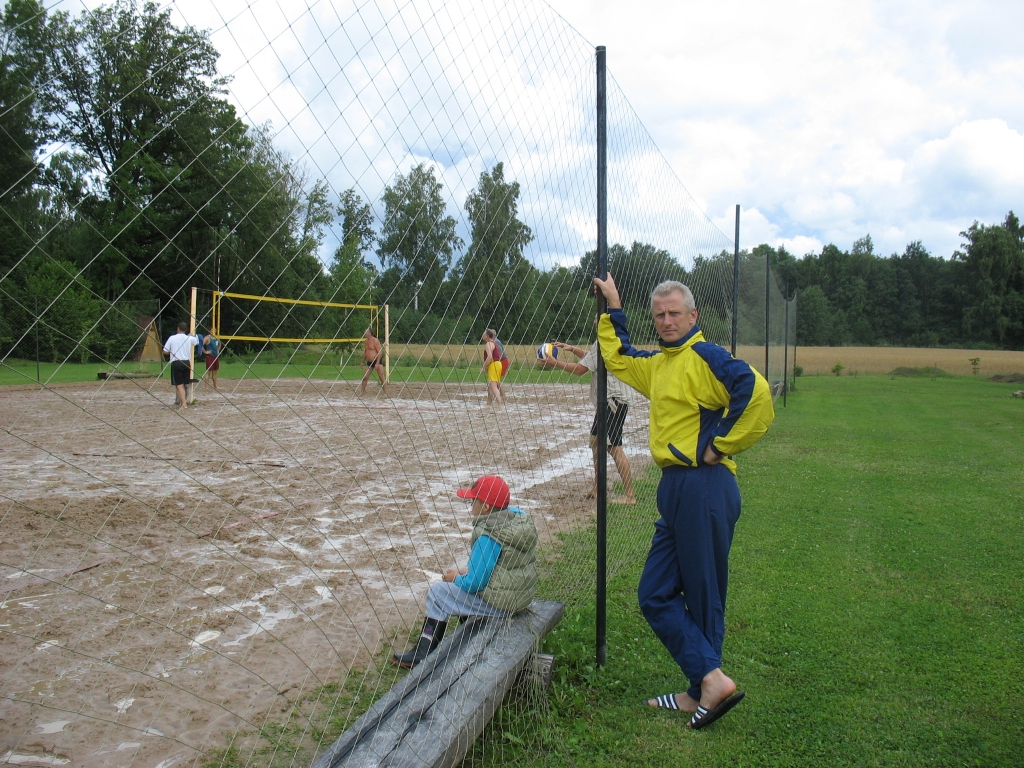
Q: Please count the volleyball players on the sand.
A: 6